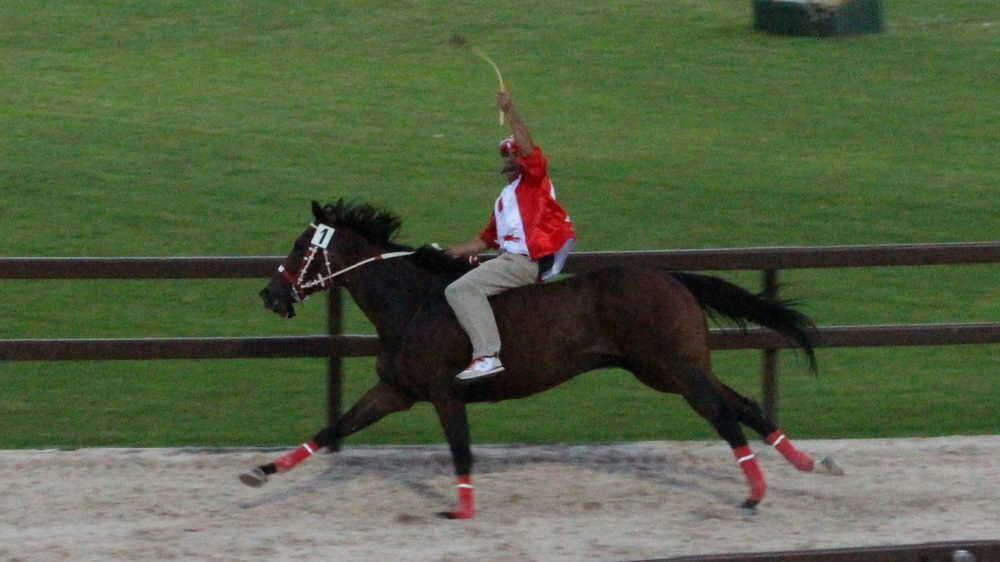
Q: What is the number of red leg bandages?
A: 4